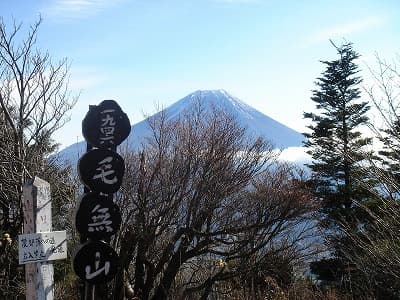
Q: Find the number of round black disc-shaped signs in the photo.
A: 4